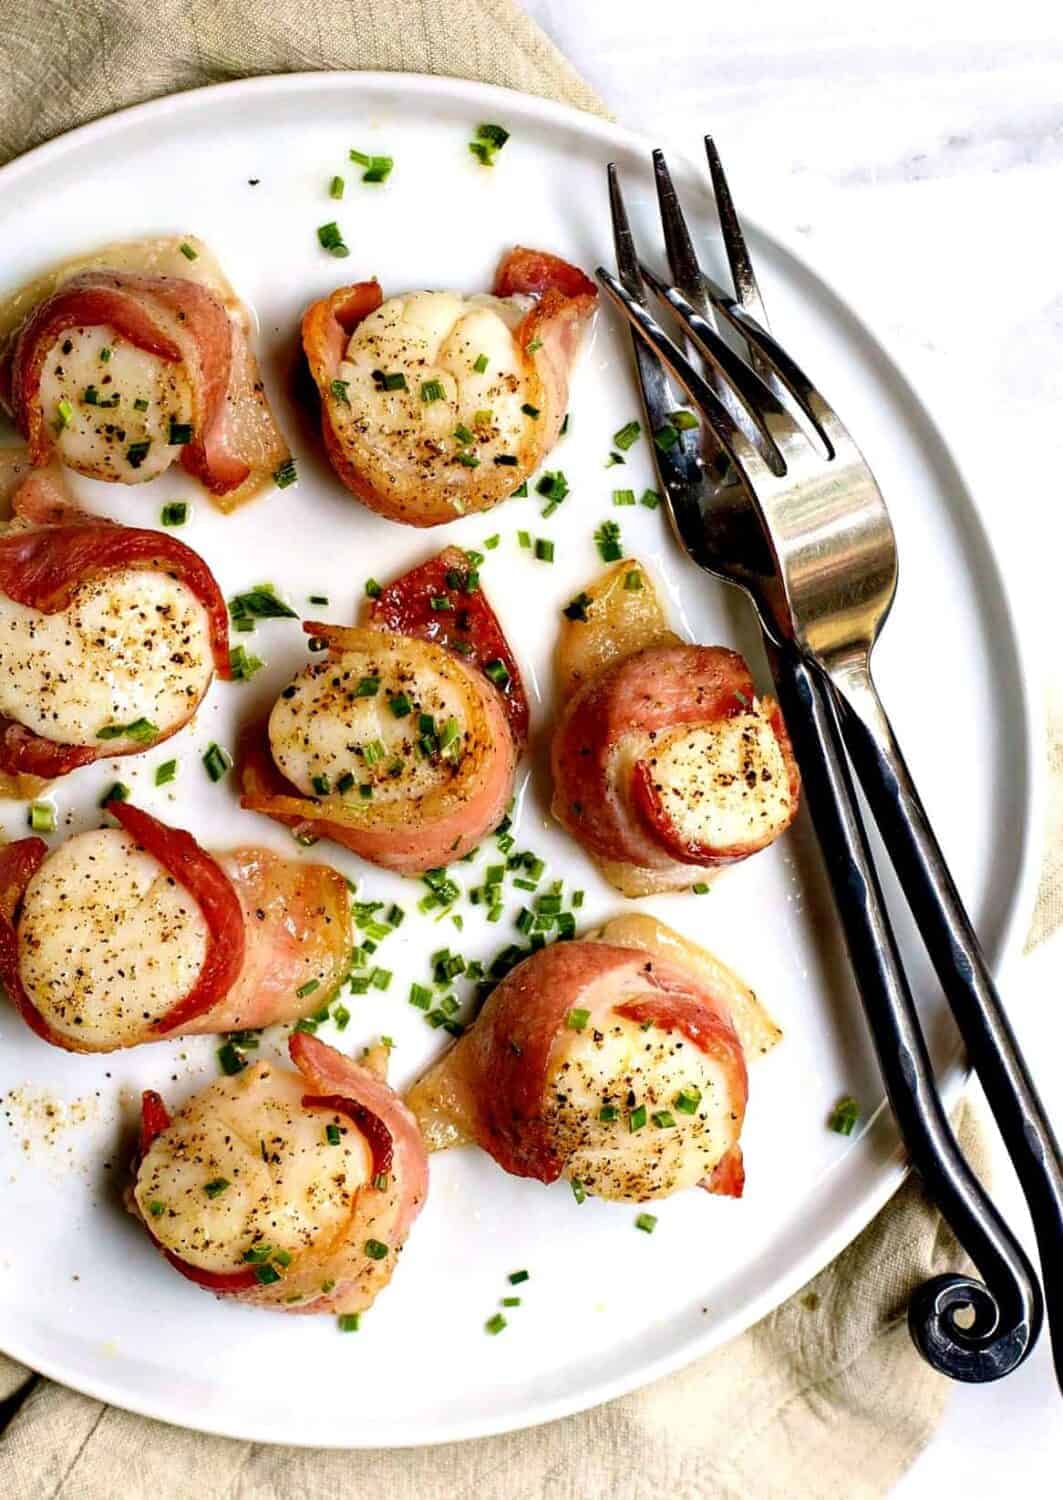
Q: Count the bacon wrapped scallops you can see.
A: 8